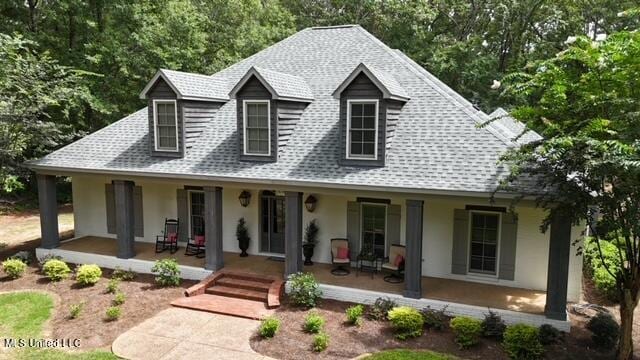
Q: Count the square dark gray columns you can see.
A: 6